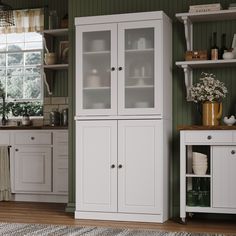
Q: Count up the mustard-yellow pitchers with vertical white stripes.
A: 1